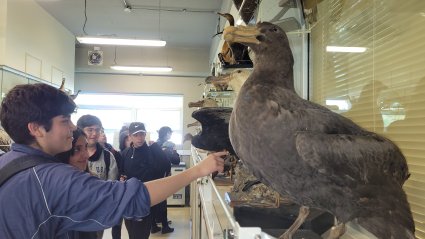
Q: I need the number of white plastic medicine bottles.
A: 0